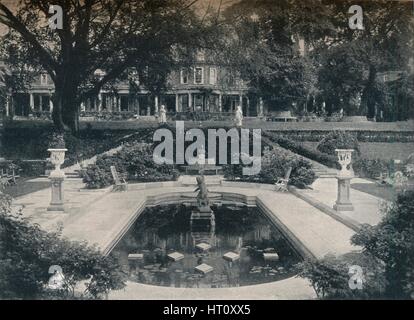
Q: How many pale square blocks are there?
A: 6